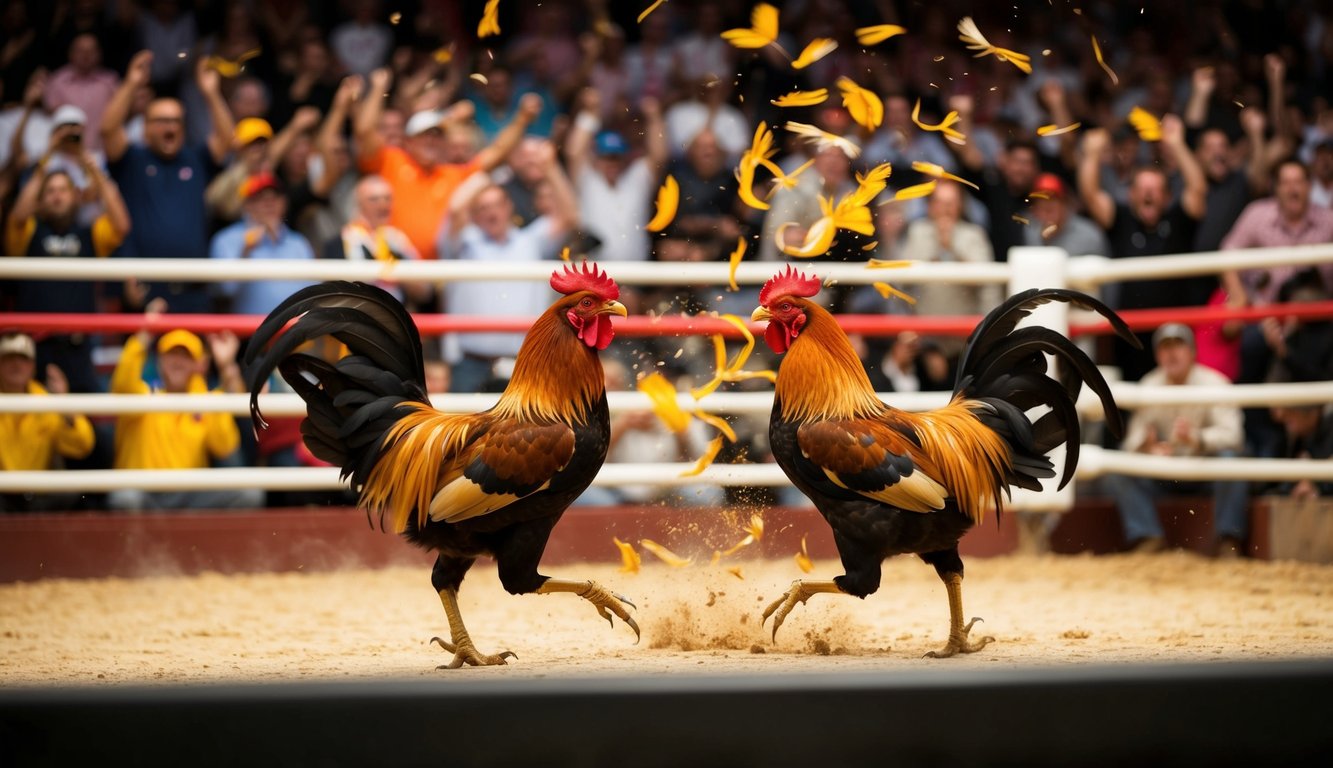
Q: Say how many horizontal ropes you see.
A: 4